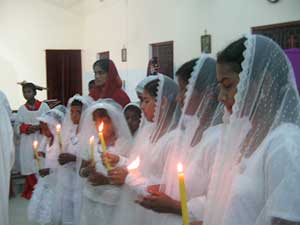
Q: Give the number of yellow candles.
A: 5